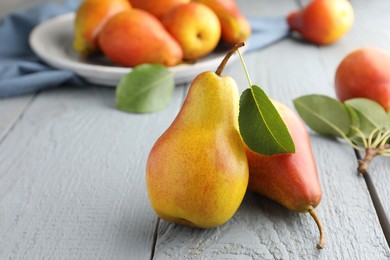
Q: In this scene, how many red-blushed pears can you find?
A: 9